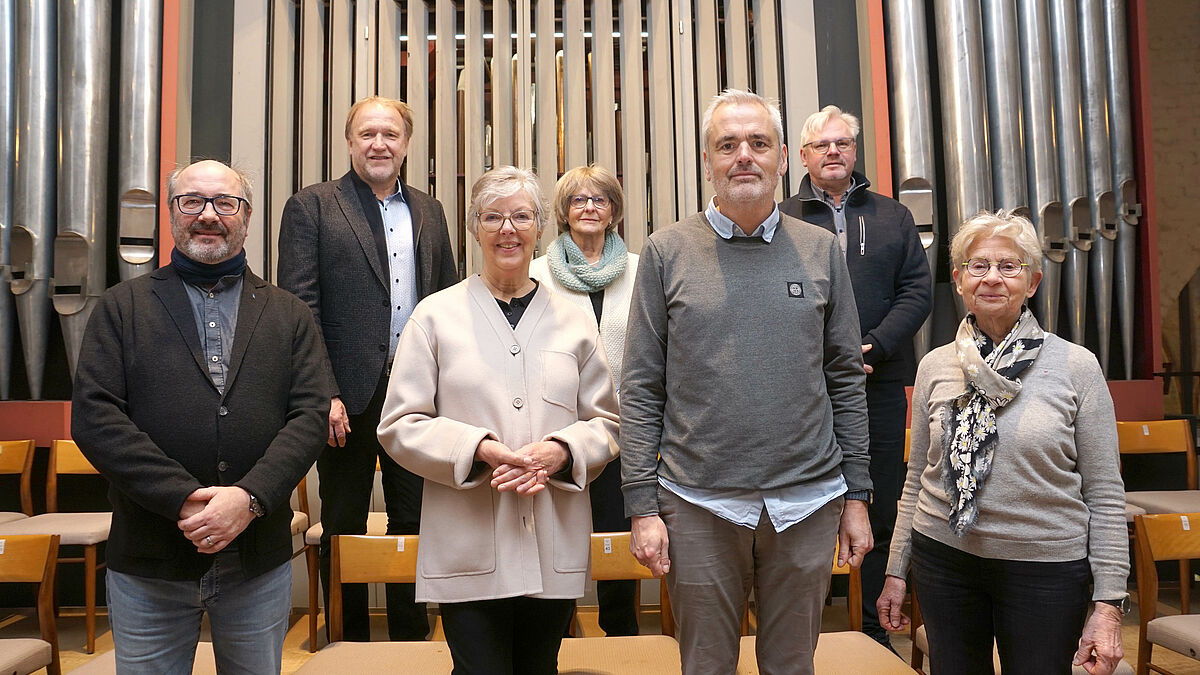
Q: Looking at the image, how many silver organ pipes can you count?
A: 11